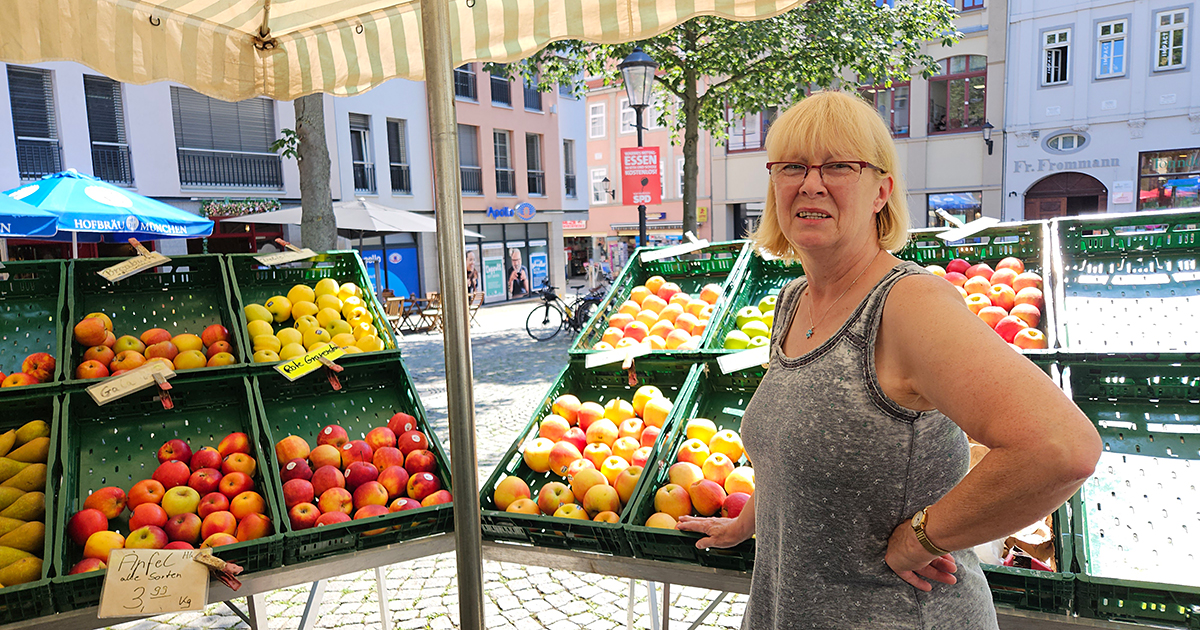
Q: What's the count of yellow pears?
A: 11